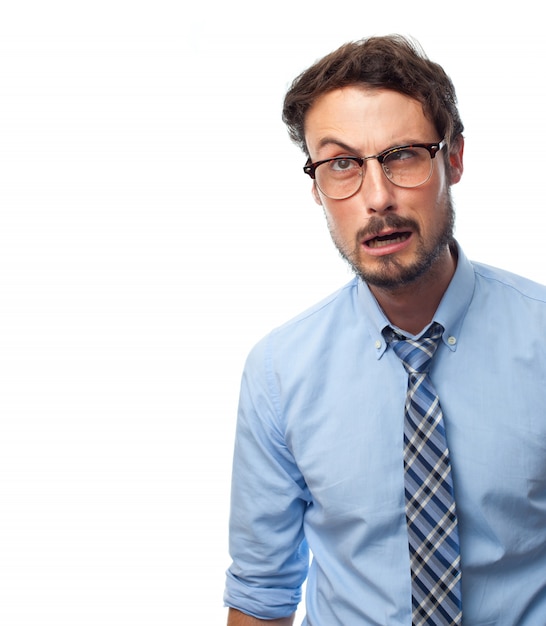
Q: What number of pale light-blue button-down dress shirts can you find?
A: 1